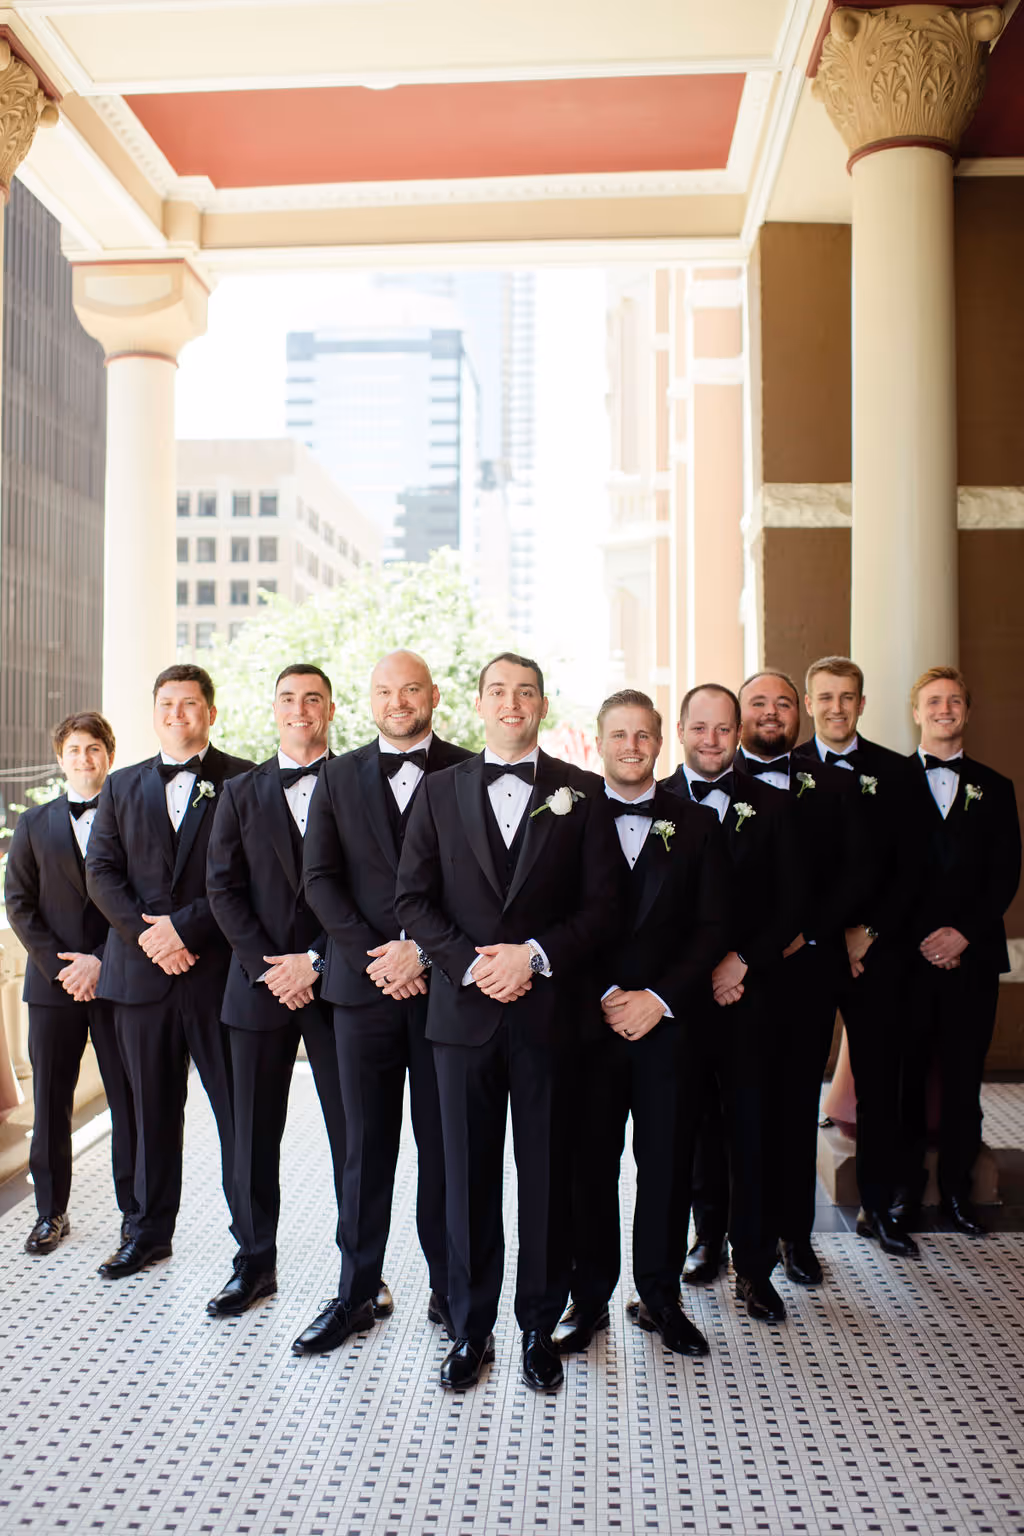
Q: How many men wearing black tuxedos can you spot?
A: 10